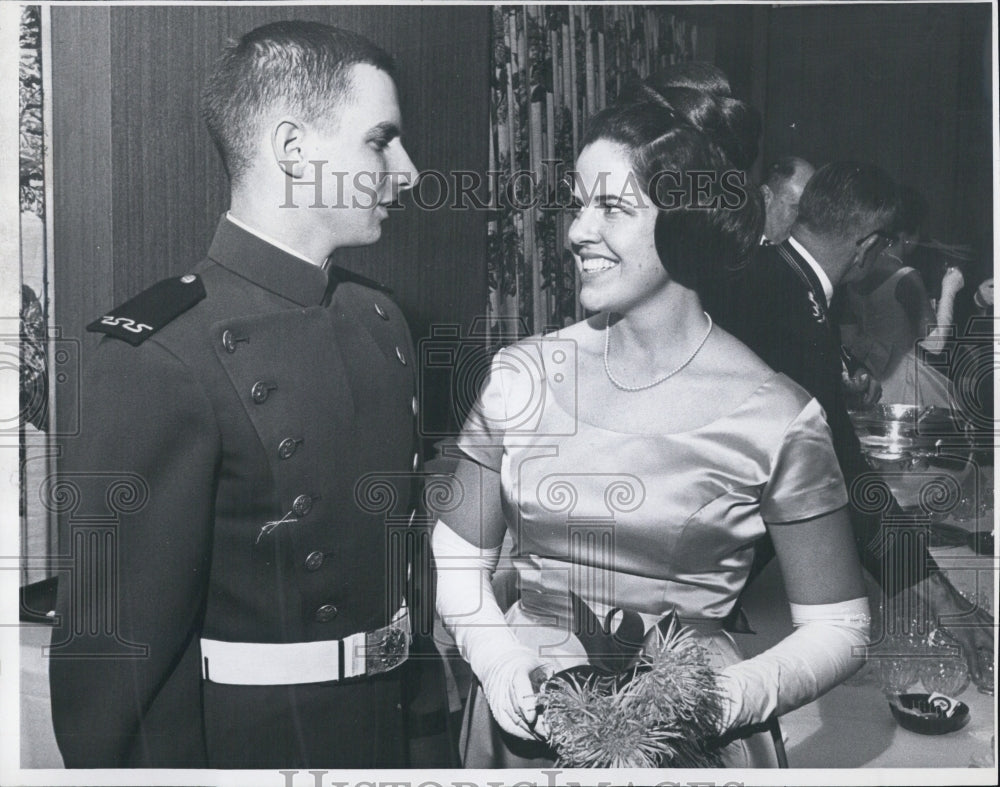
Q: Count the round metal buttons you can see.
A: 13